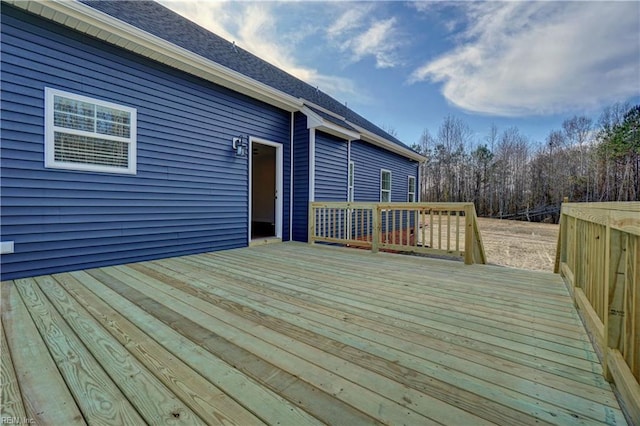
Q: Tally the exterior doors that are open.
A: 1